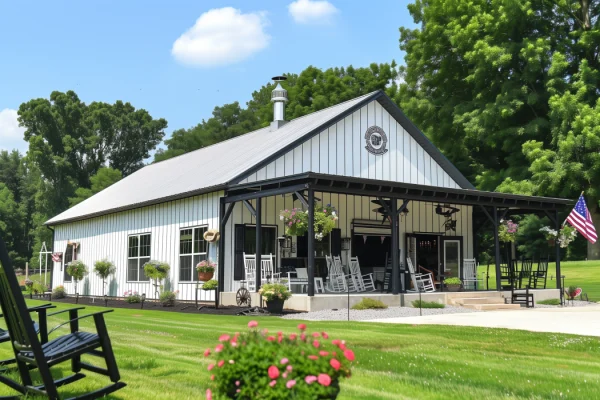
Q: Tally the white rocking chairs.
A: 7